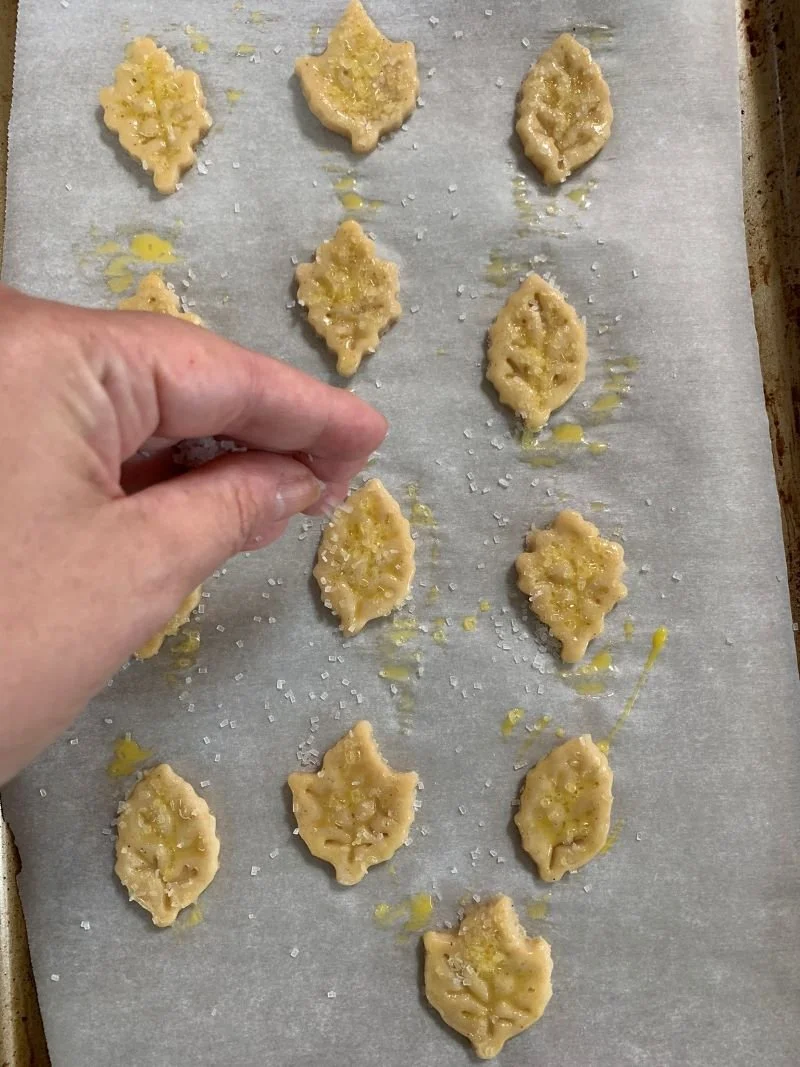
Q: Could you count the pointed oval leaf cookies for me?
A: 5